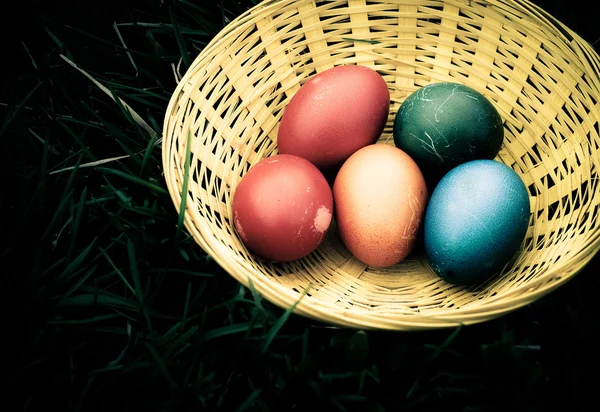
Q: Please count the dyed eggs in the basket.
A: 5